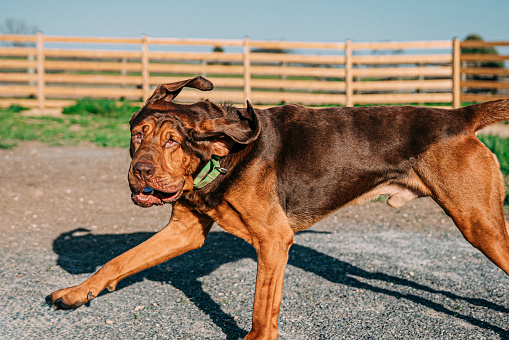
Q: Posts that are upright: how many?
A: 5